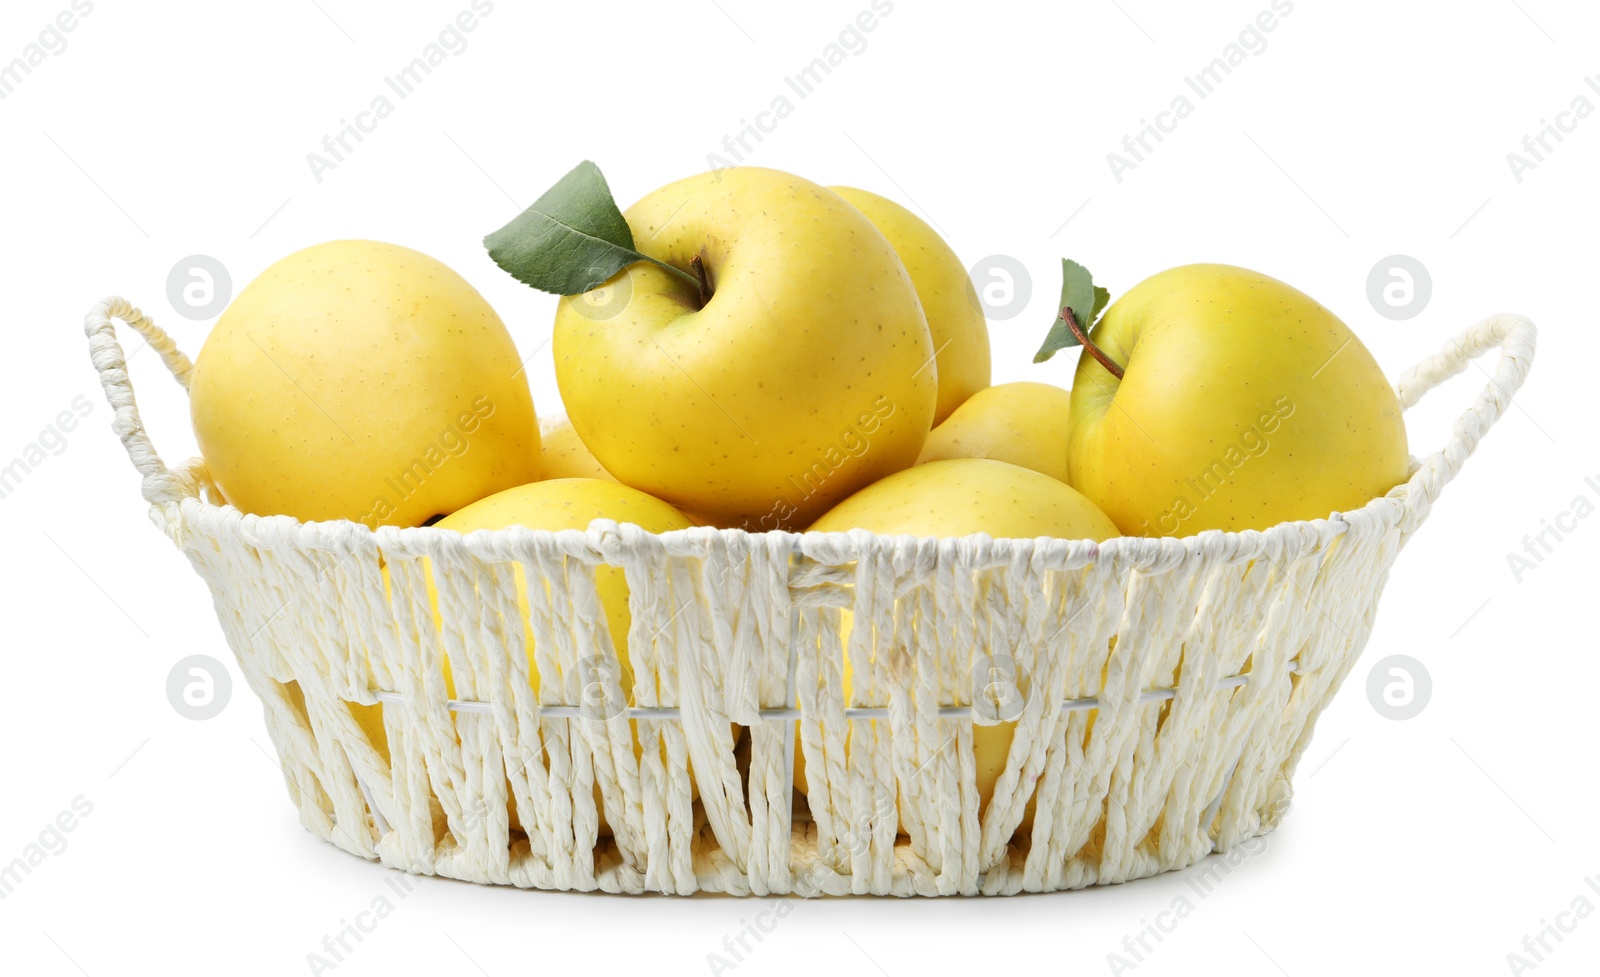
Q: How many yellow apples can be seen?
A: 8